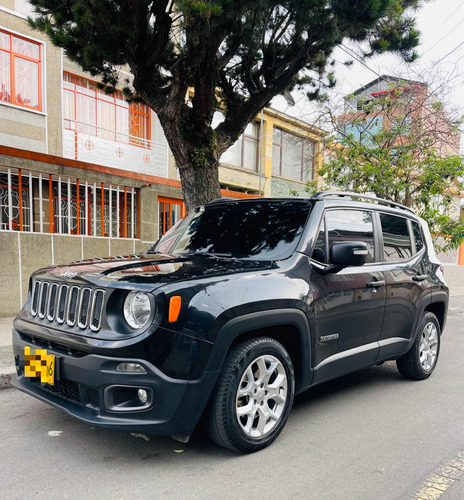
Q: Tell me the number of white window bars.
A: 10